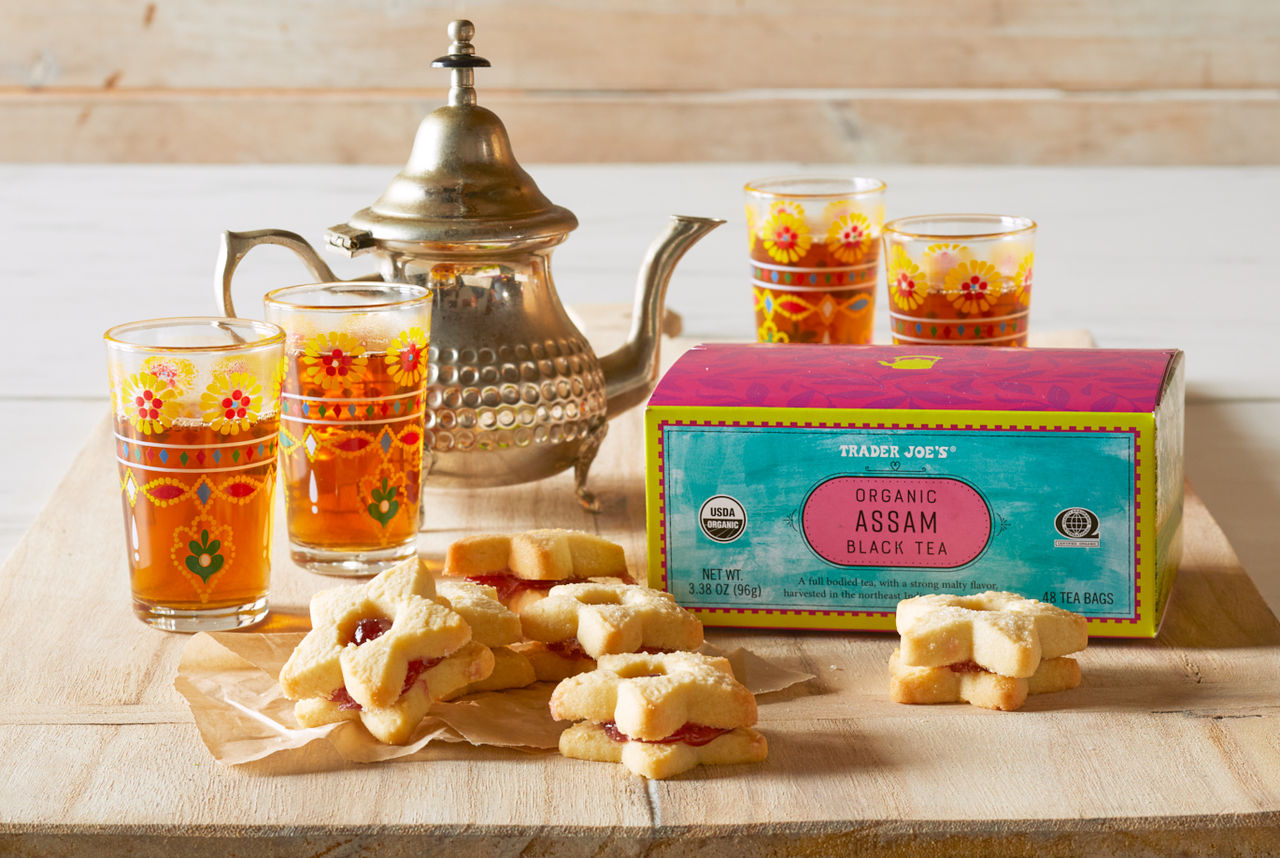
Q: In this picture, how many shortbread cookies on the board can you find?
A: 6